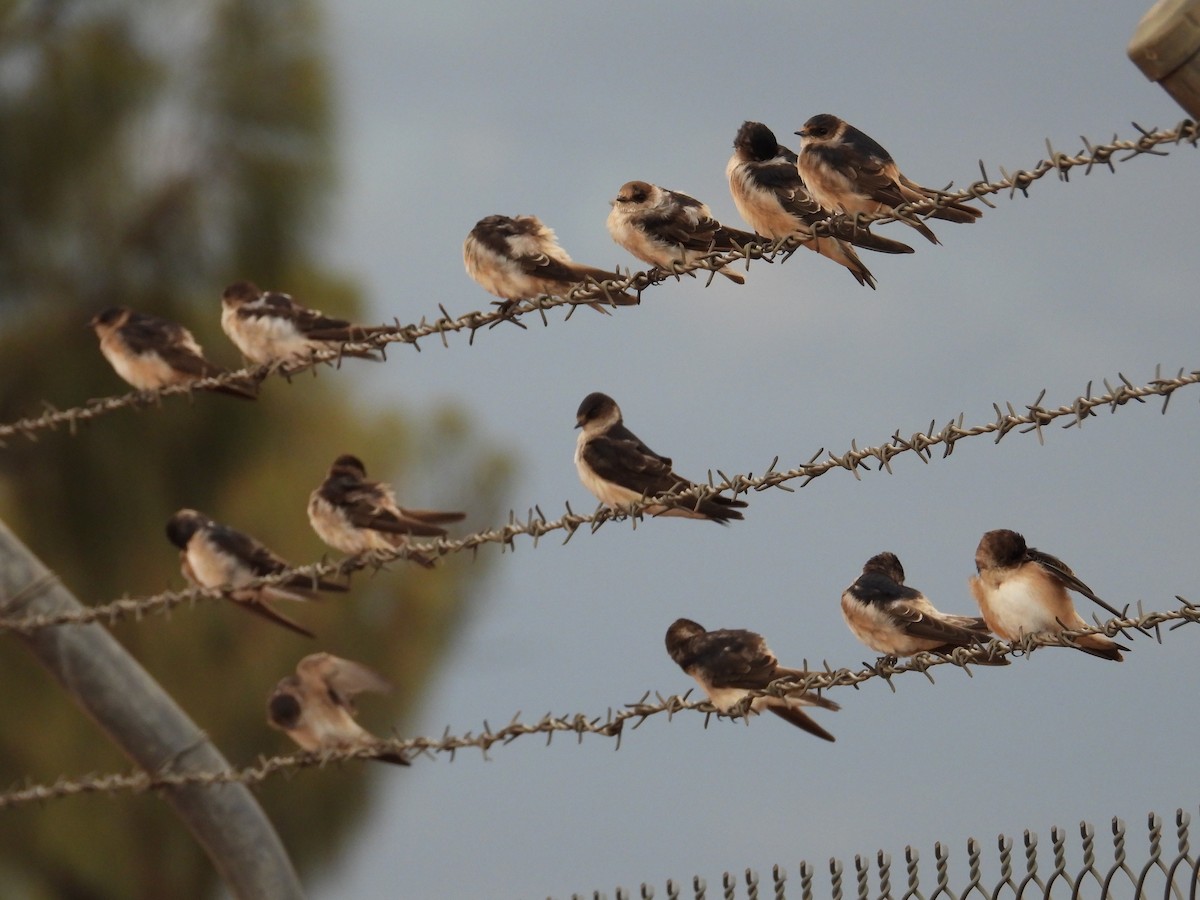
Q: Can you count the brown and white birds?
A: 13